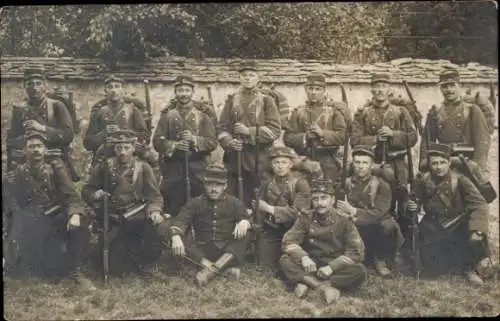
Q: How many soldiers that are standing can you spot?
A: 7